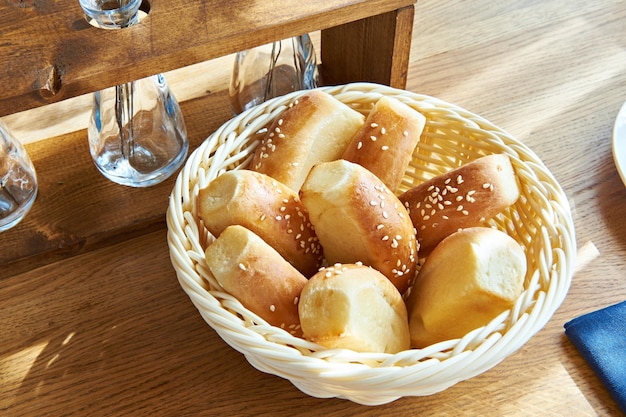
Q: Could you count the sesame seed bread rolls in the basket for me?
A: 8